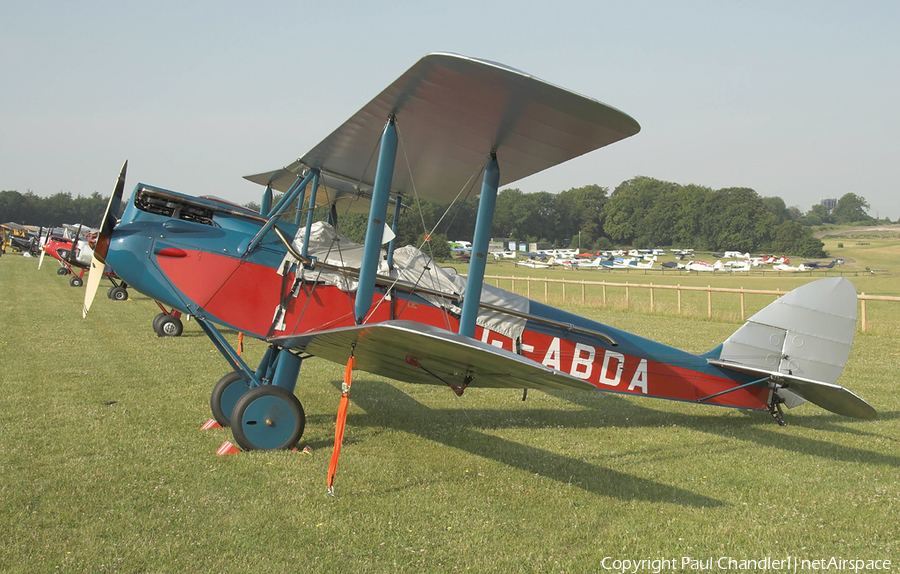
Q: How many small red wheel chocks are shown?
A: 2